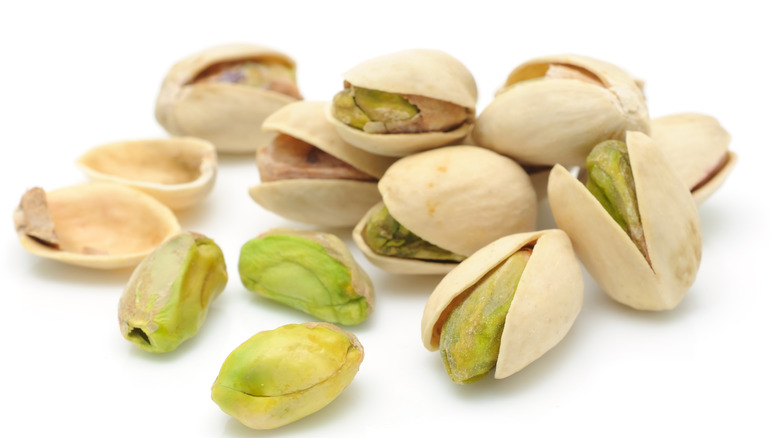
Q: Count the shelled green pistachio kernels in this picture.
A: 3